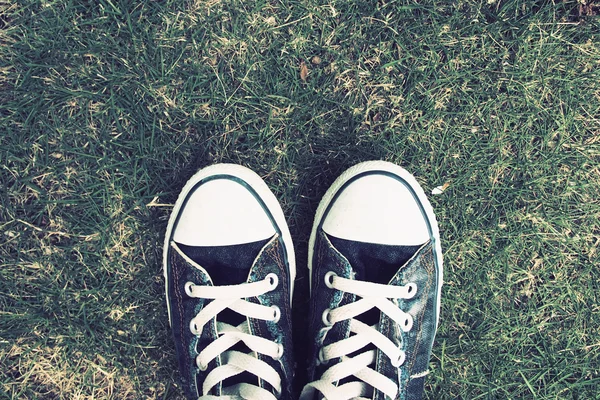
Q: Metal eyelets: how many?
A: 12